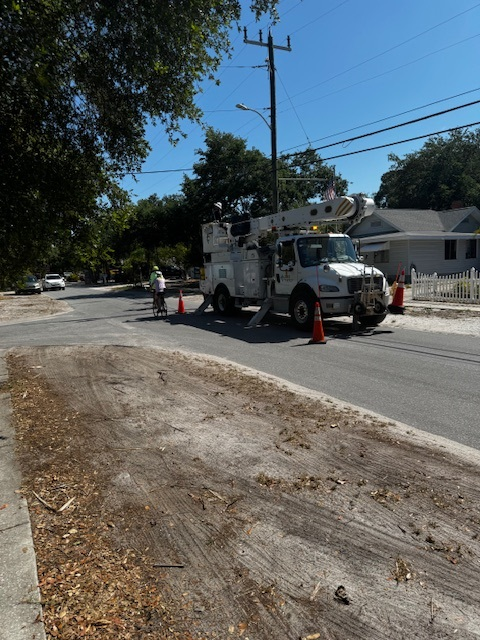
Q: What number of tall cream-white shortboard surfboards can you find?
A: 0